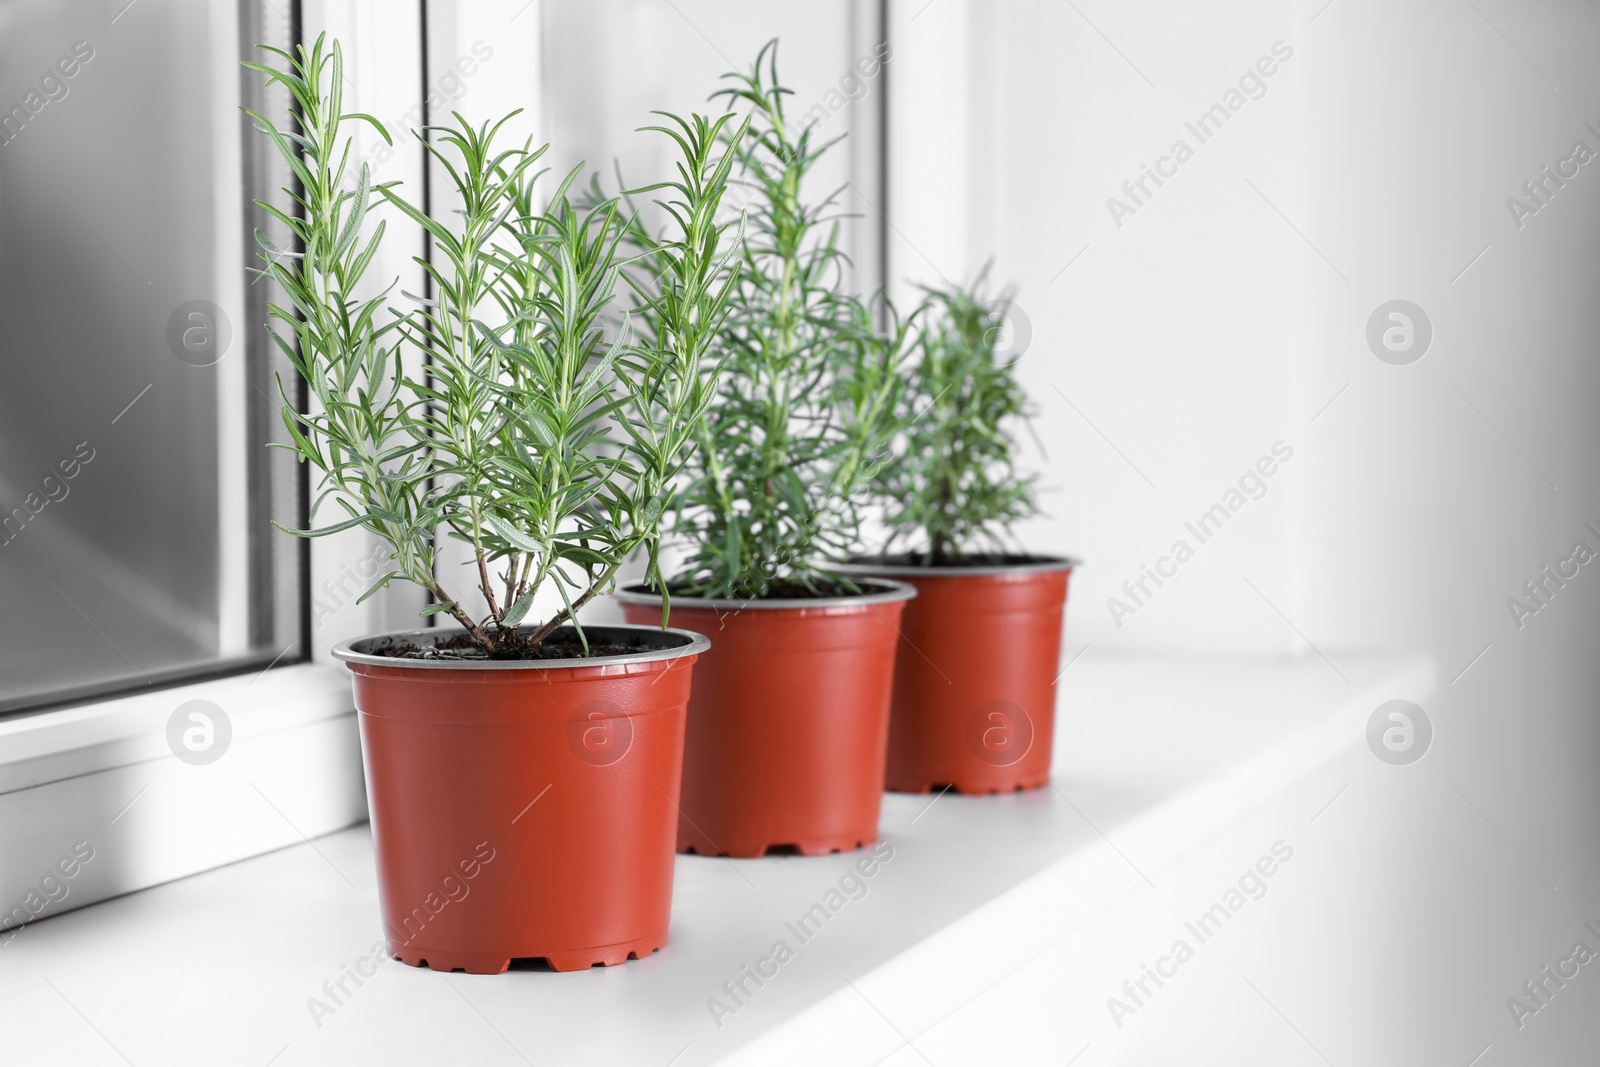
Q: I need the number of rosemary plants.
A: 3